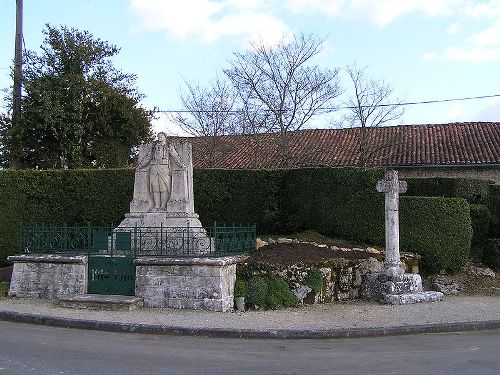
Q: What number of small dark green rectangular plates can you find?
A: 2